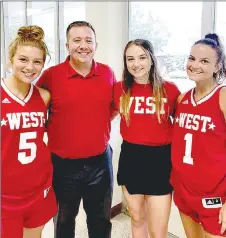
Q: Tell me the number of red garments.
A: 6